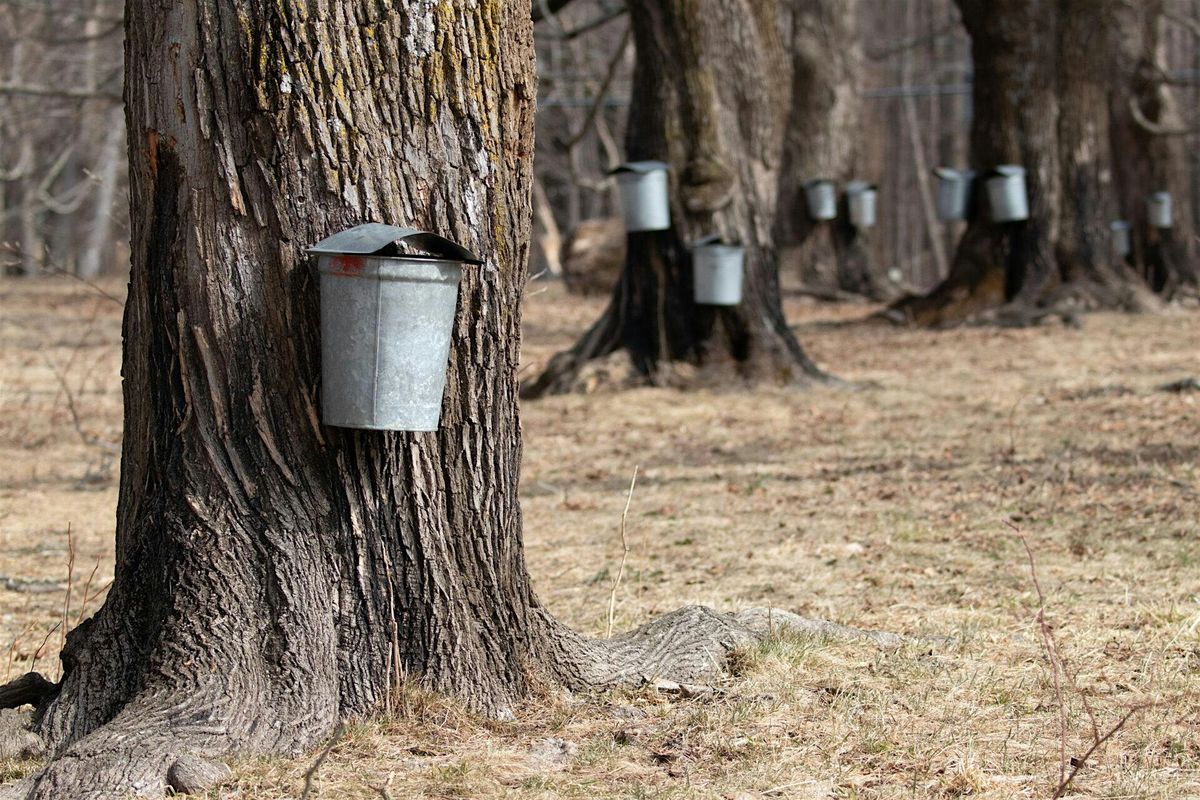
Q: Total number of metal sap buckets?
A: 9